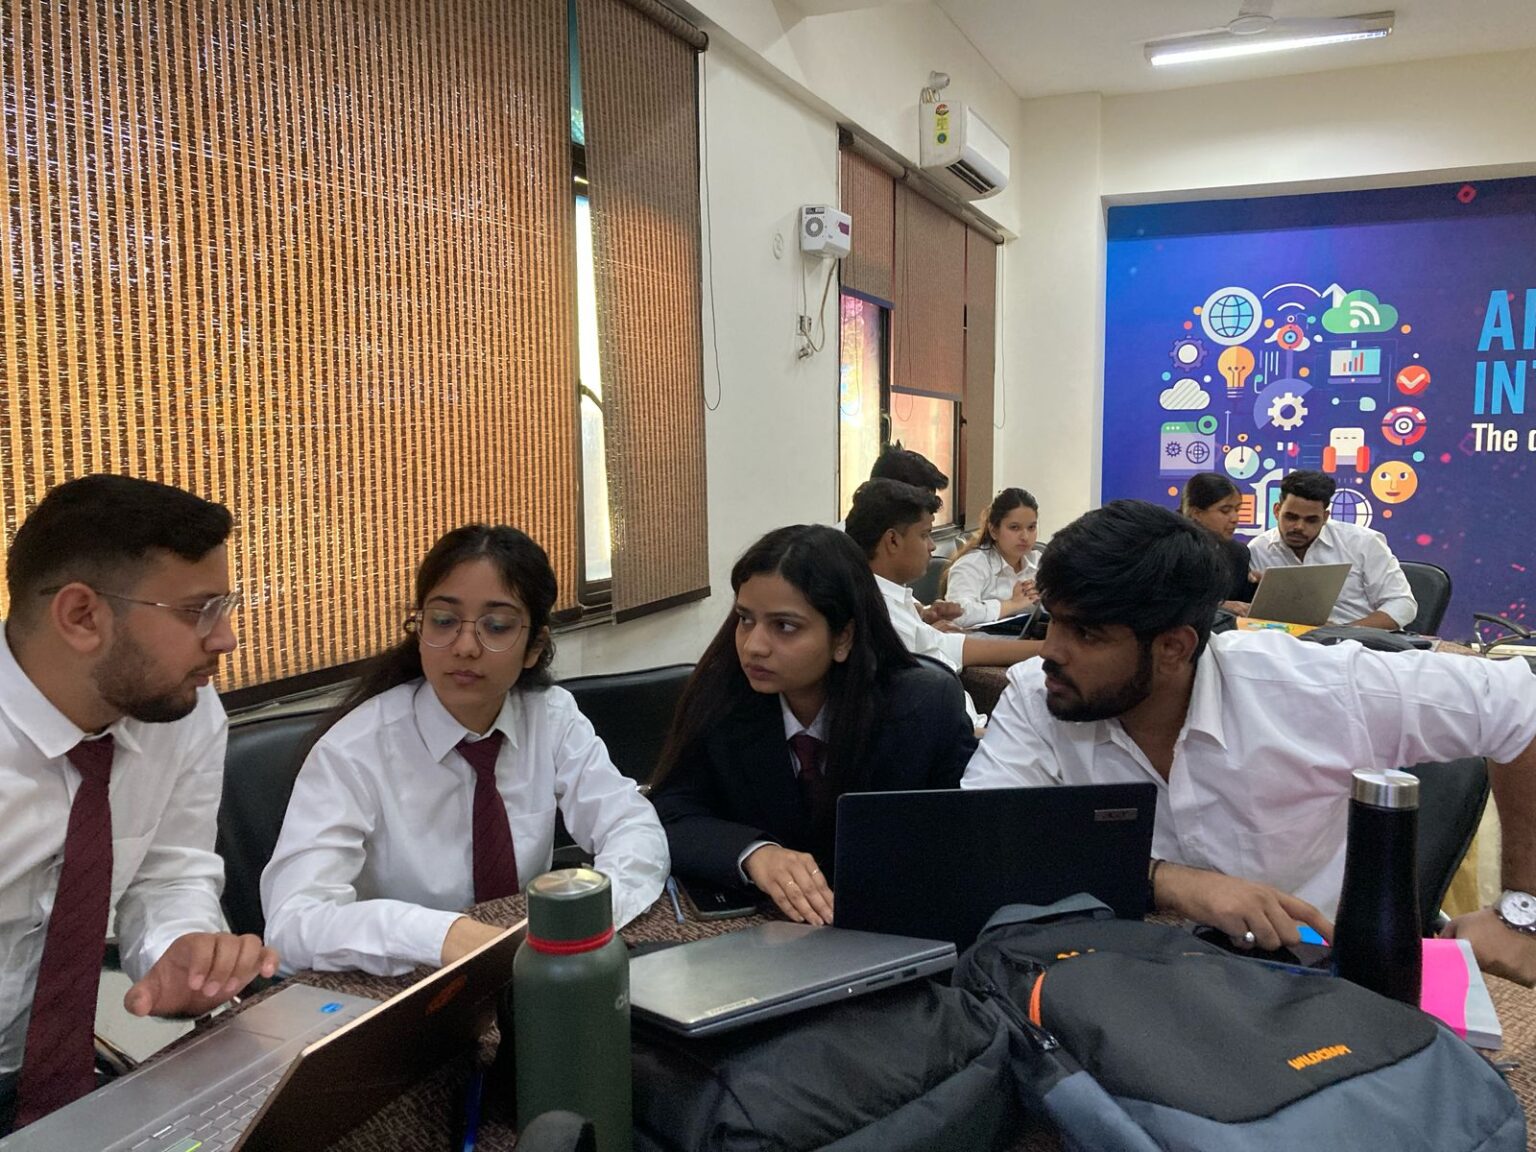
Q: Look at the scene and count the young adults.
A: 9